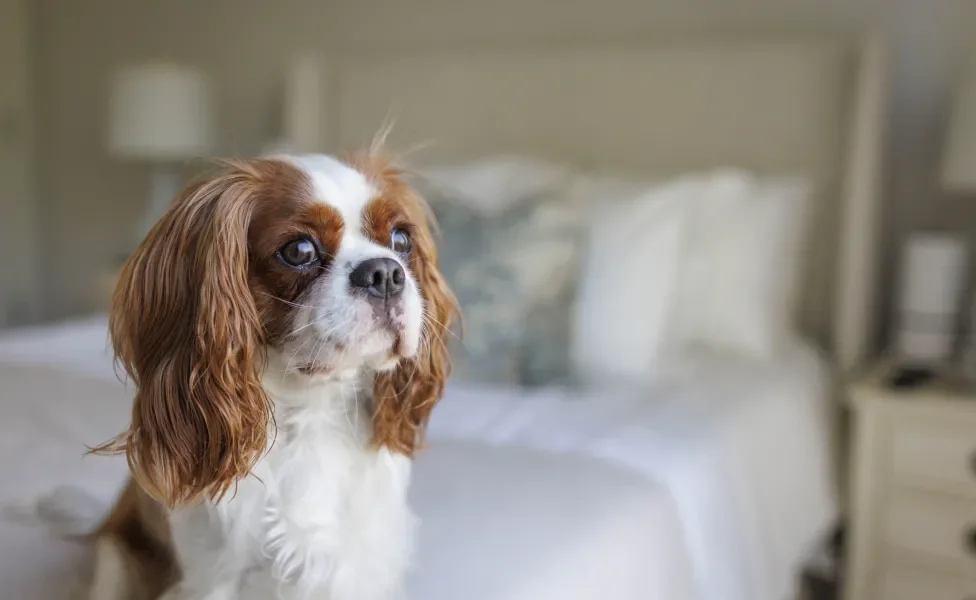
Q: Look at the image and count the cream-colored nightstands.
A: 1